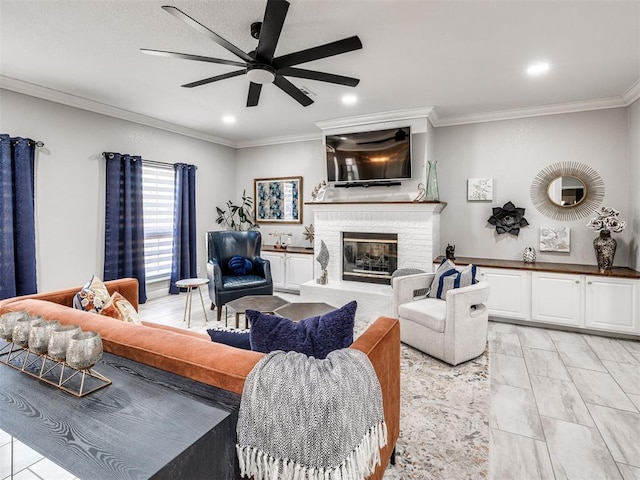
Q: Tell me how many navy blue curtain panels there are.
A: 3